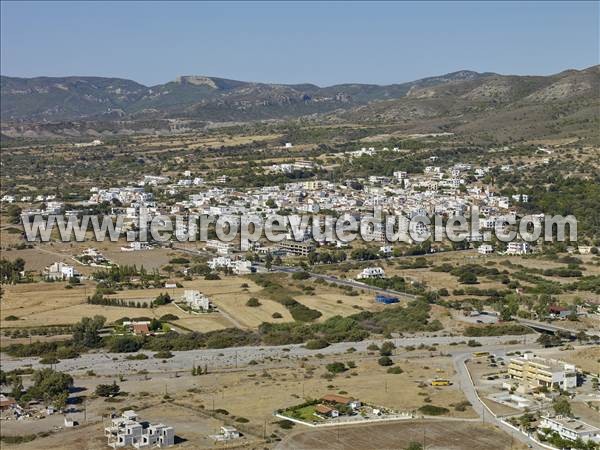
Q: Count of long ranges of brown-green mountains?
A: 1